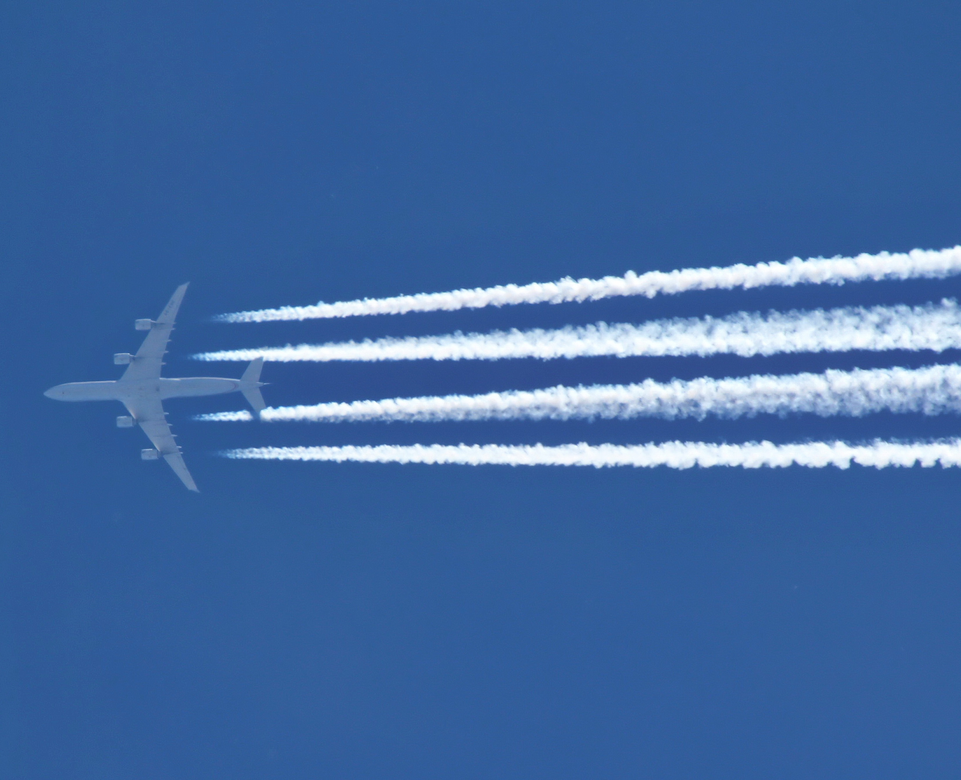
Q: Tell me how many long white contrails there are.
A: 4